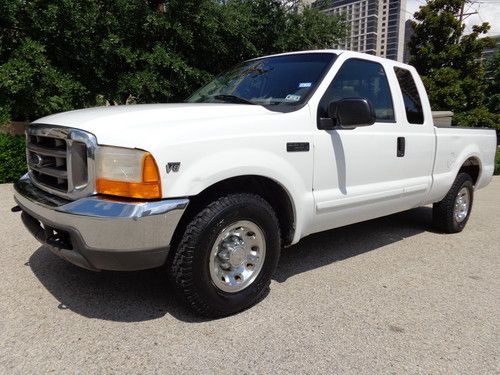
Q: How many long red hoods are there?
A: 0